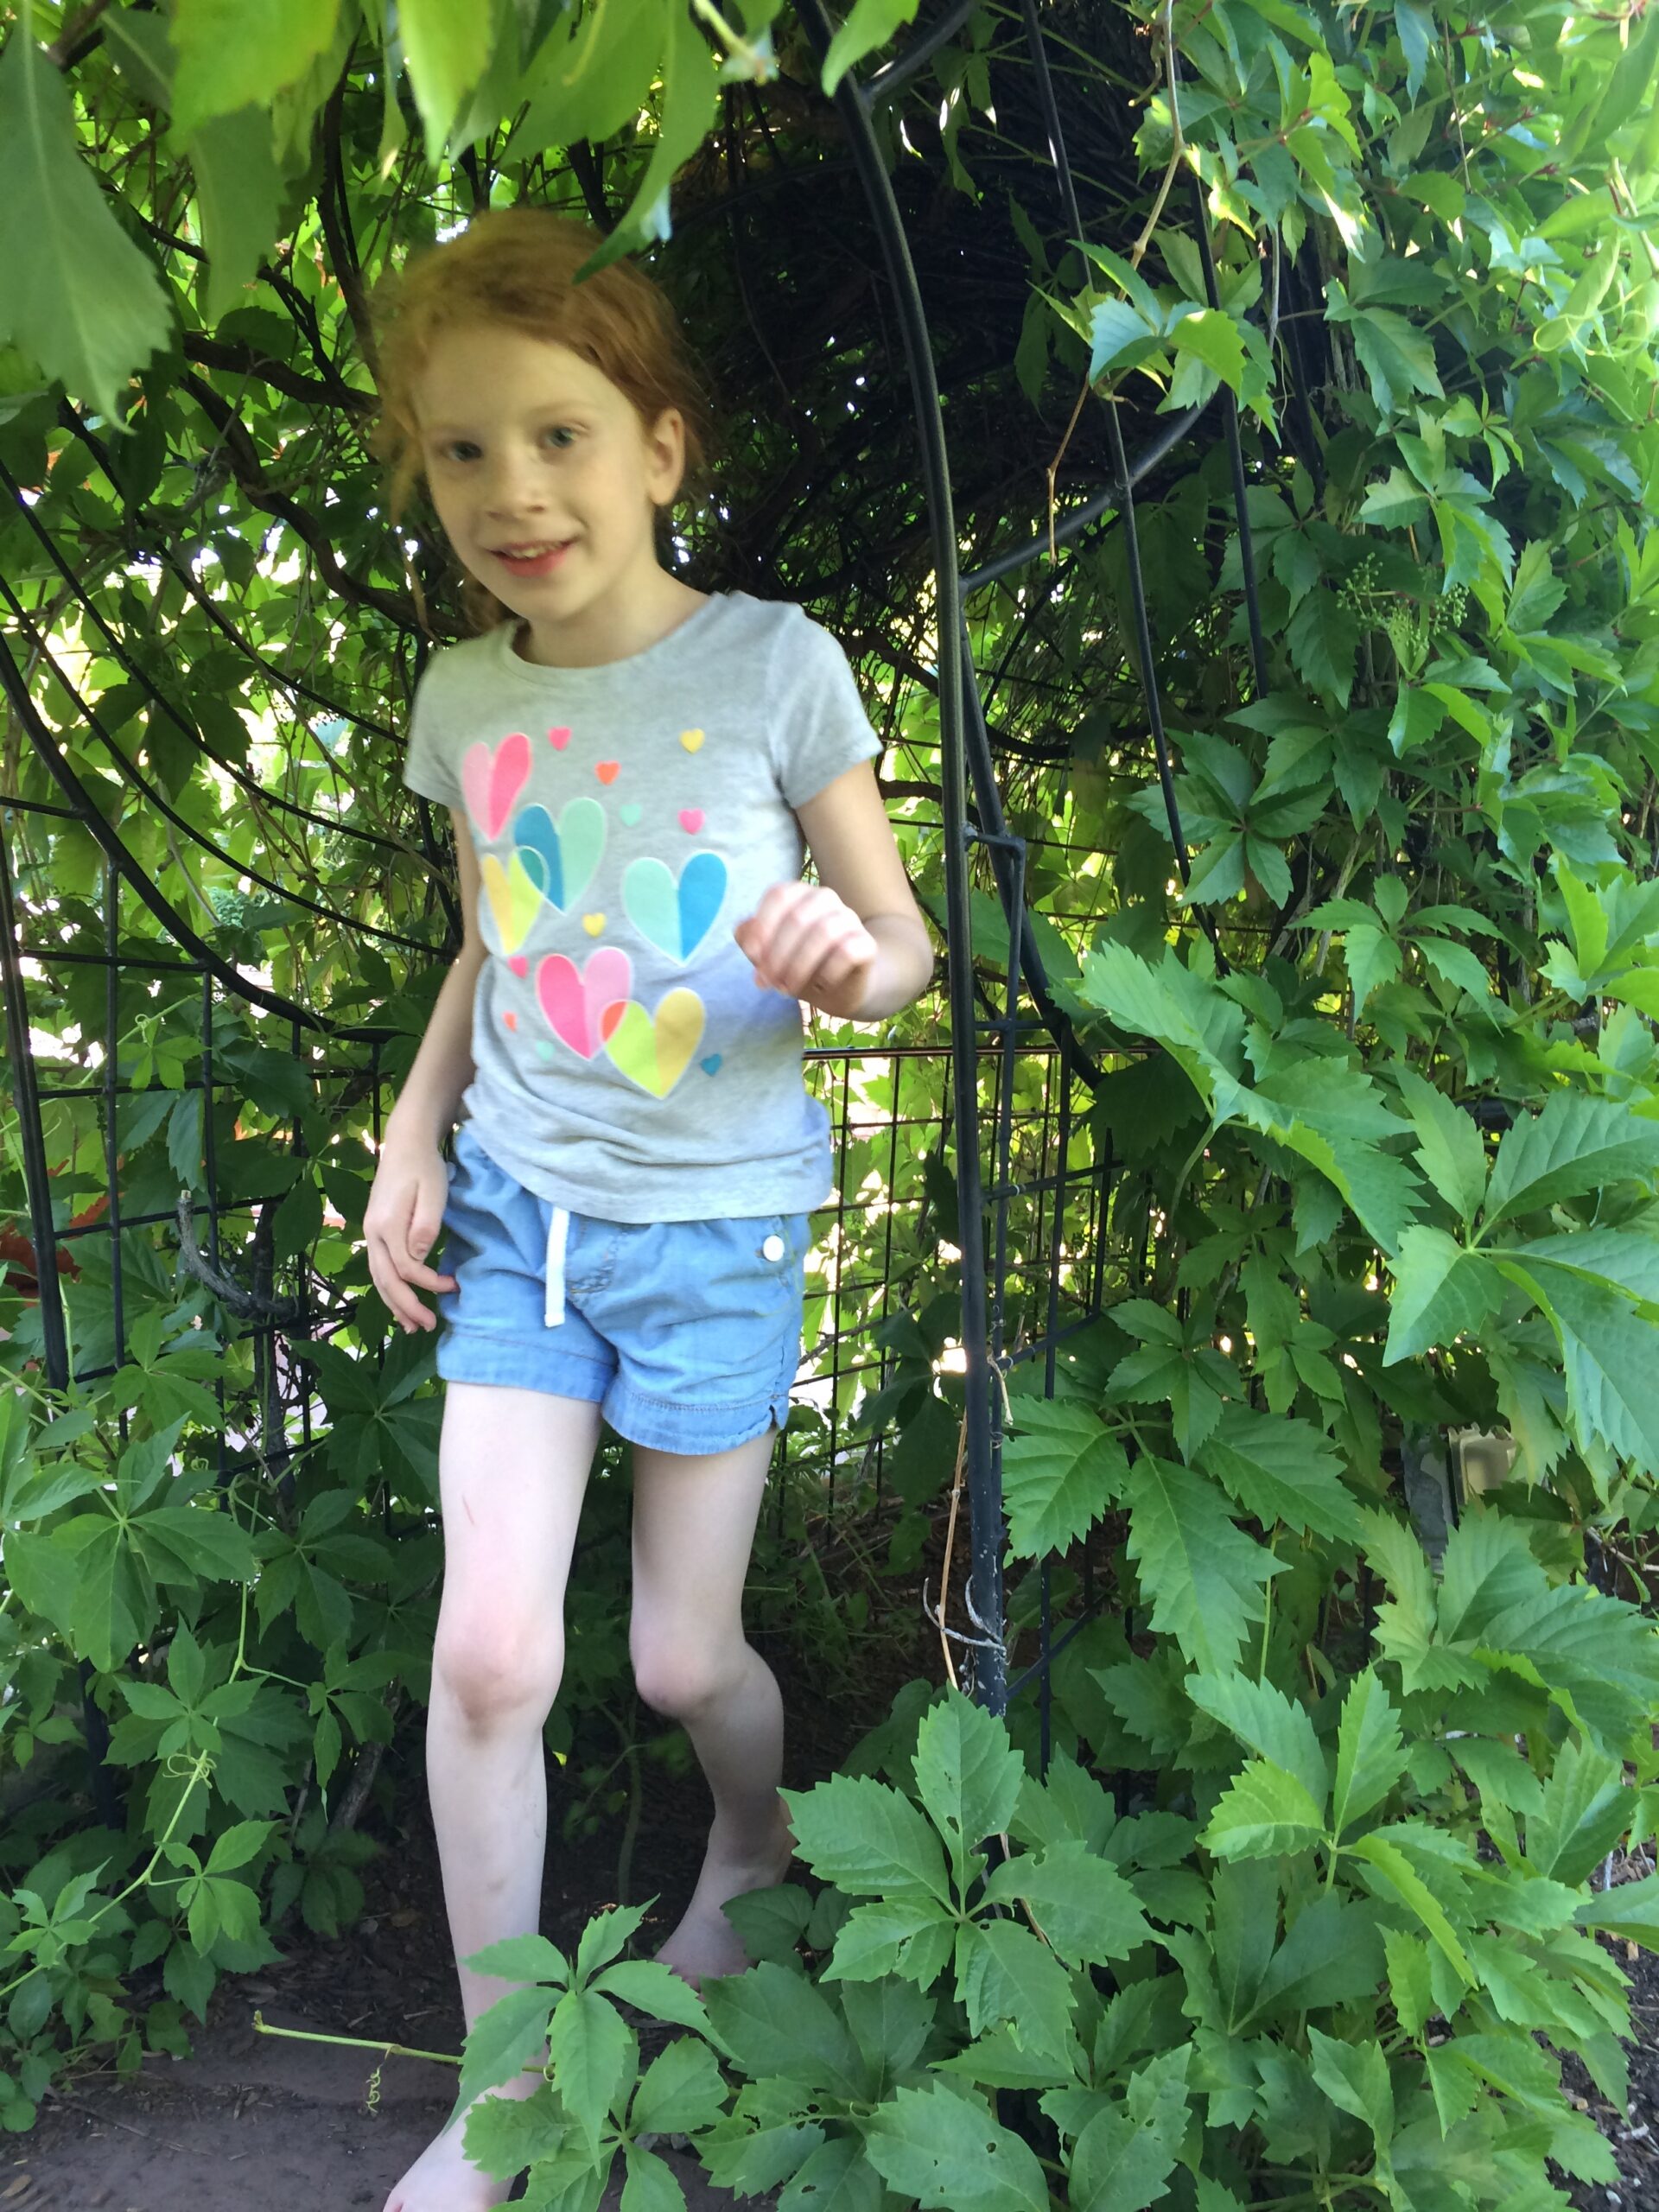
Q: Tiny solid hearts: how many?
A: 10